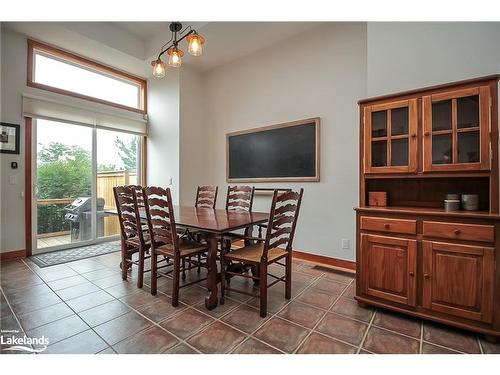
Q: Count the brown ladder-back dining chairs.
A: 6